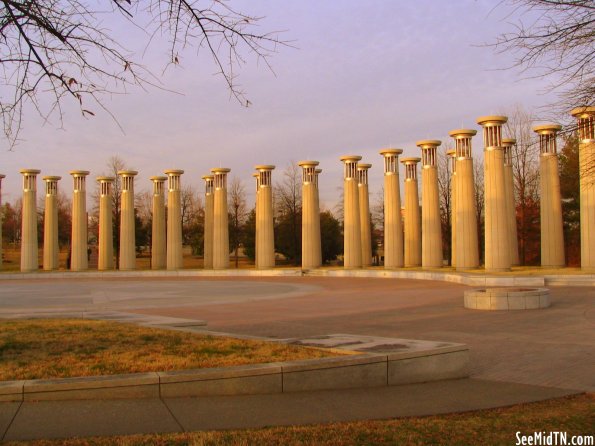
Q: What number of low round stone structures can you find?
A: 1